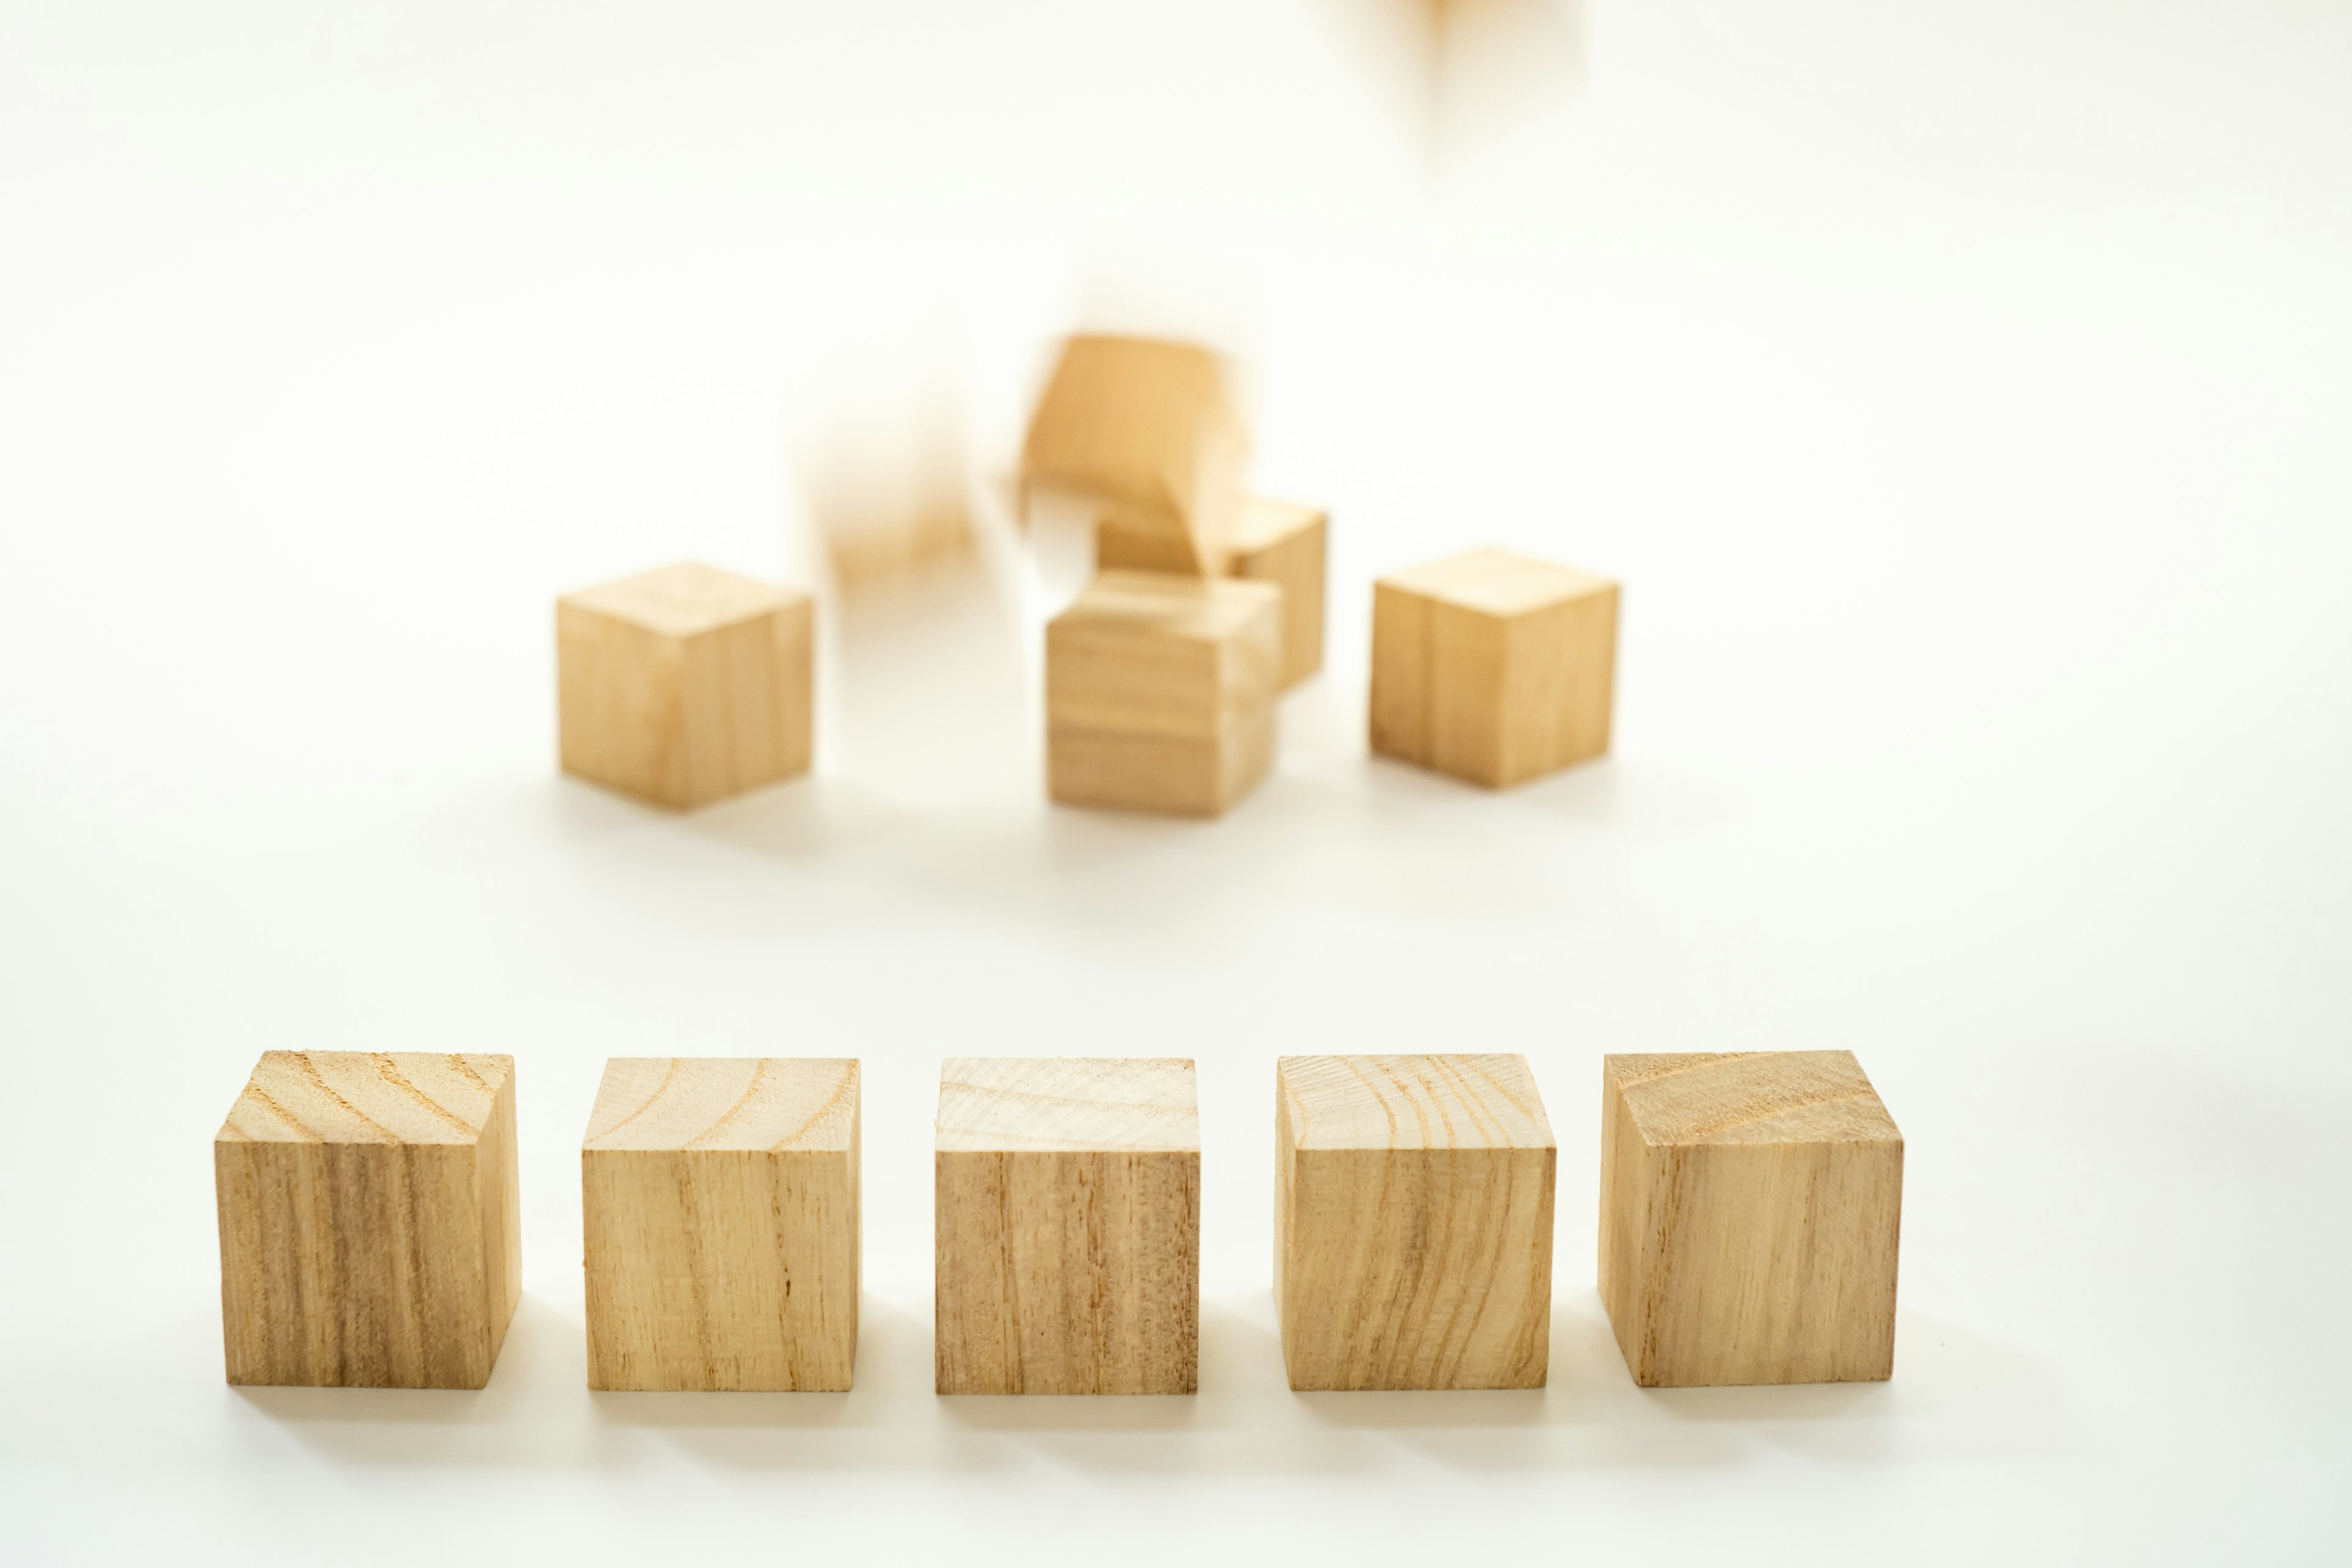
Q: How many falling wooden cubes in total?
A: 3